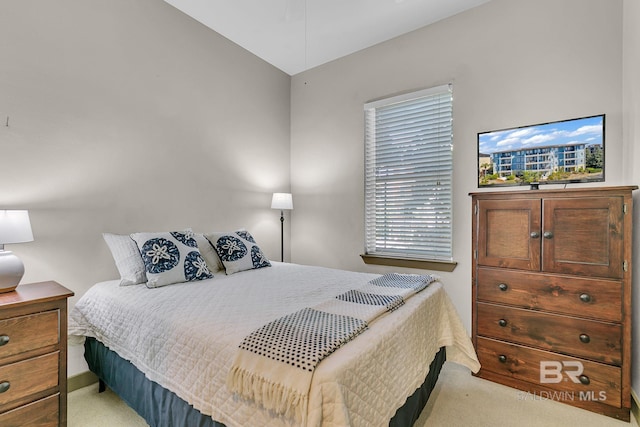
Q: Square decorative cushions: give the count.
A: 2